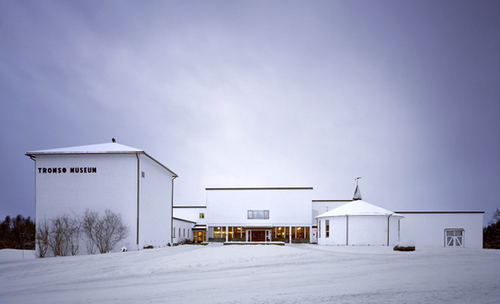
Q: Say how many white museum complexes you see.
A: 1